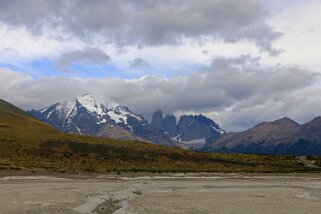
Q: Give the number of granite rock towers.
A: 3